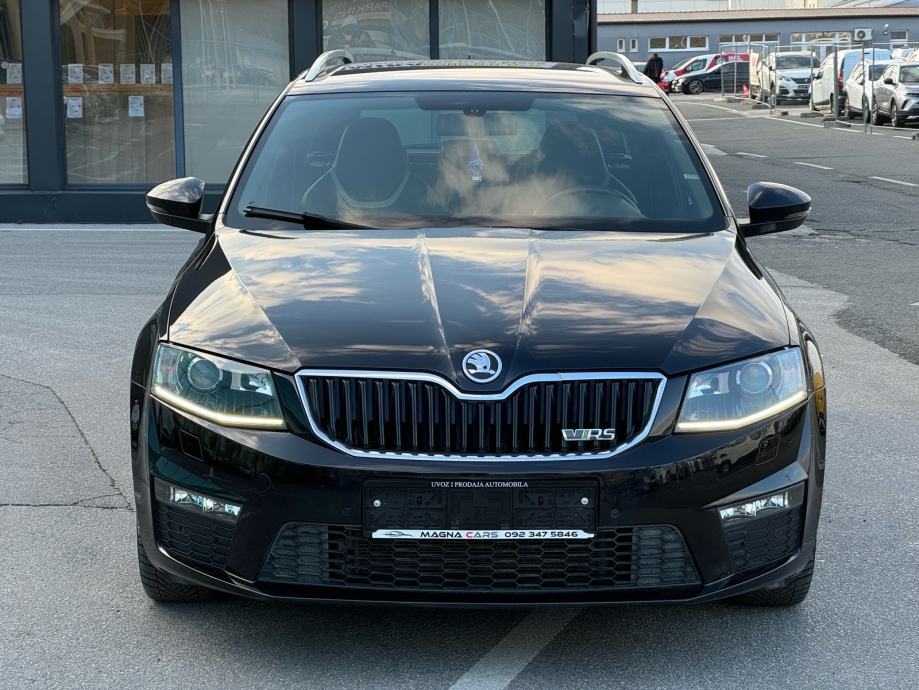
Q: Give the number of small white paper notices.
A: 9